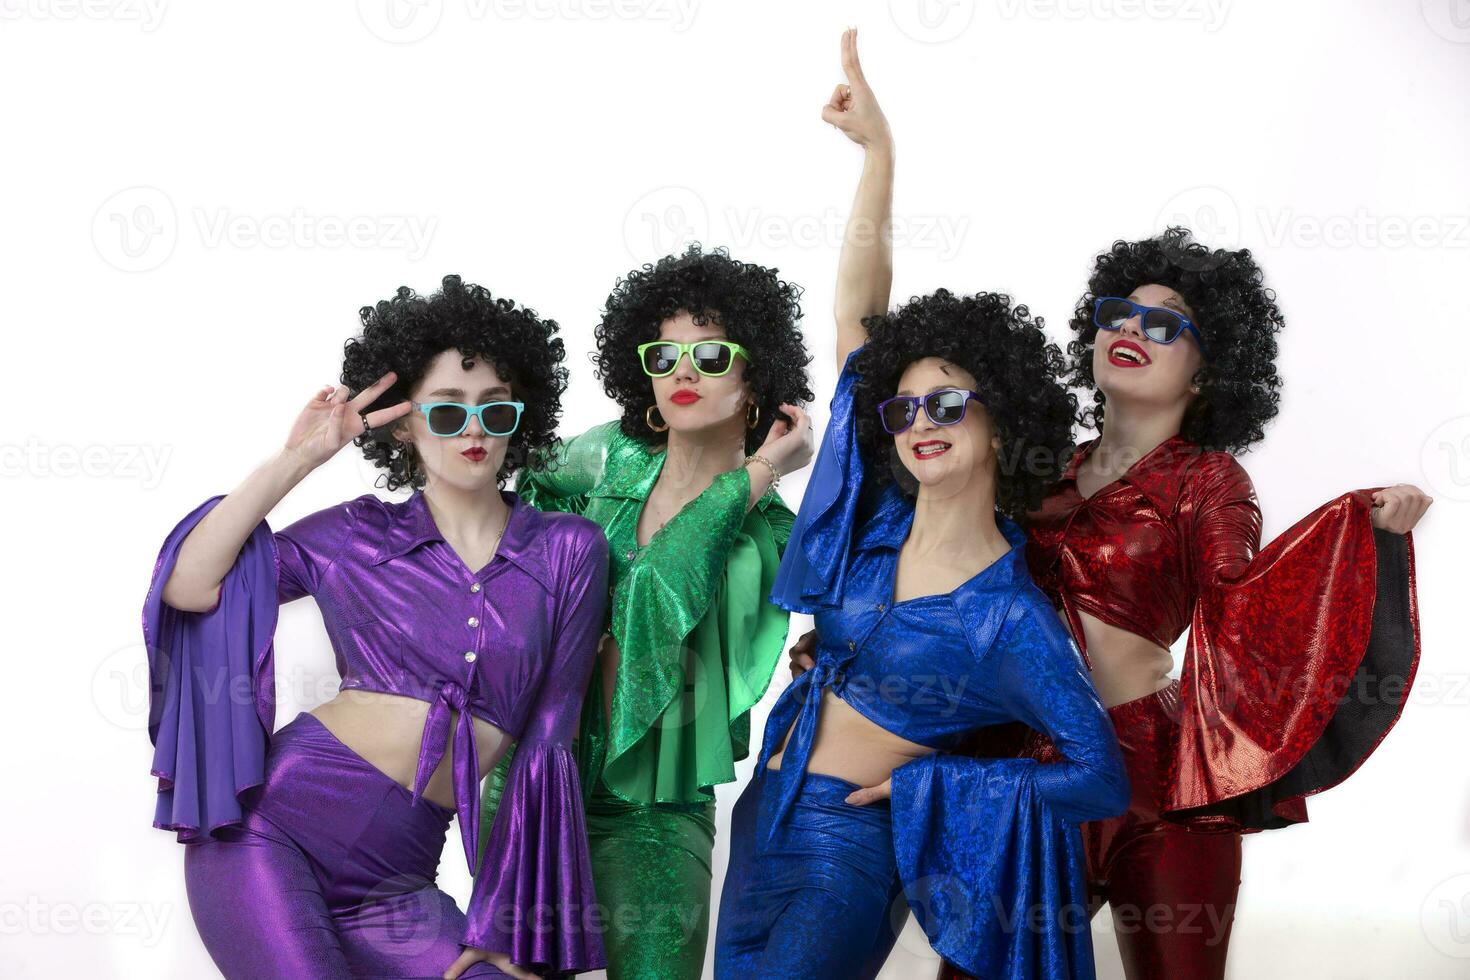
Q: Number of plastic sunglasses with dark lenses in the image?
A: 4